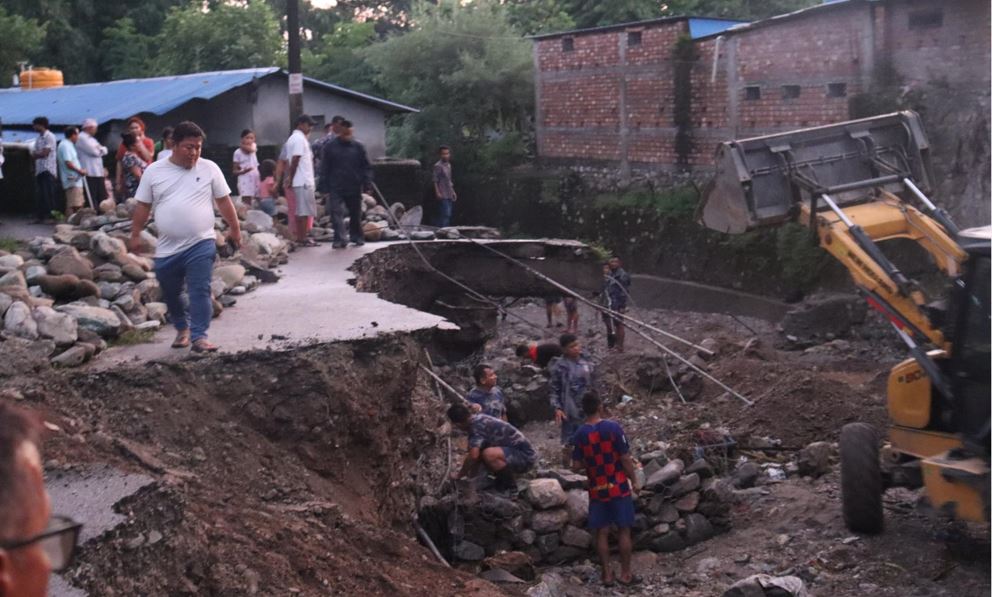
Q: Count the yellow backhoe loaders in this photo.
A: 1